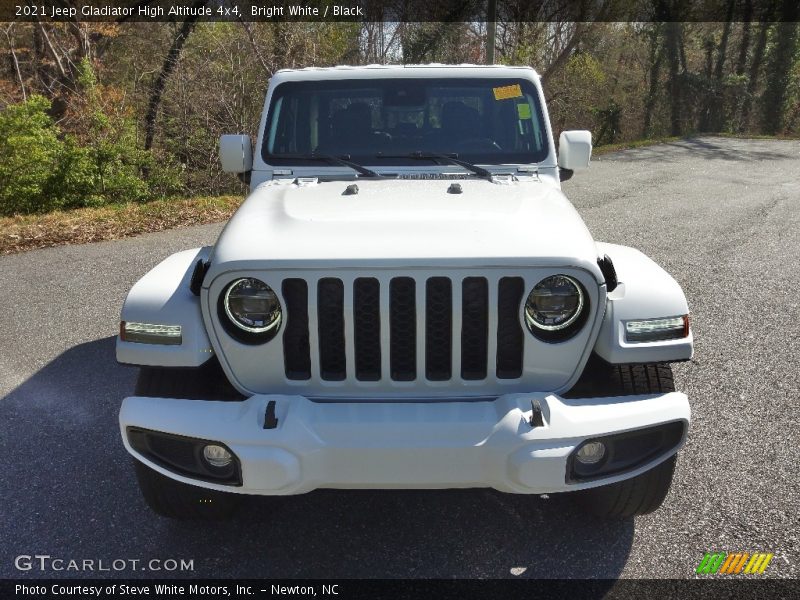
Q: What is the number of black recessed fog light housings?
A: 2